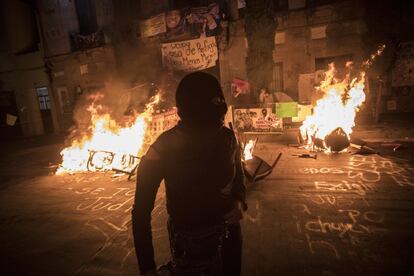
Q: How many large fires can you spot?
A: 2